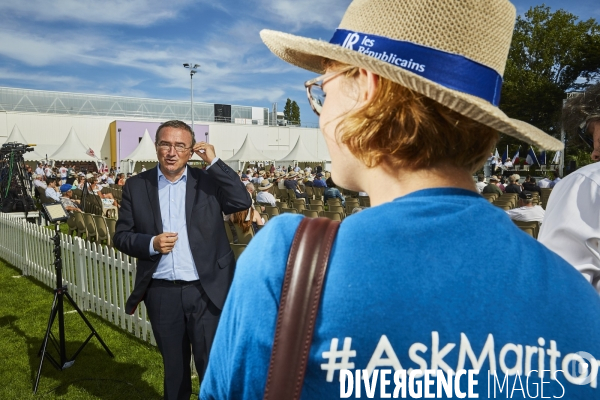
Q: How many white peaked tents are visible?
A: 5